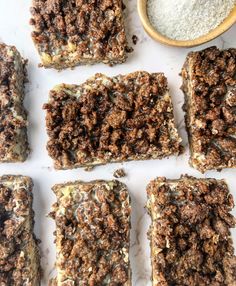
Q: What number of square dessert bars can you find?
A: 7